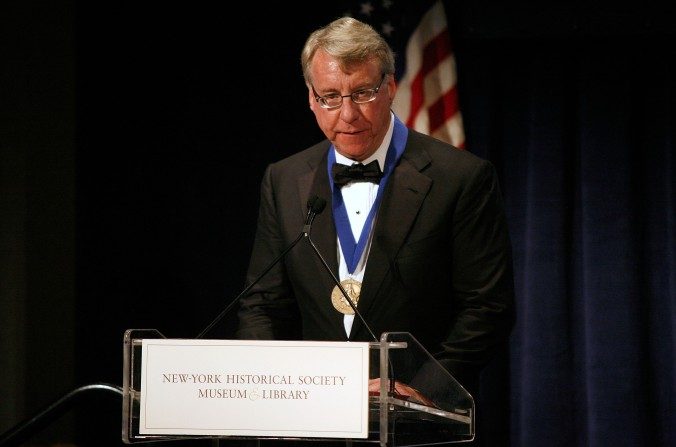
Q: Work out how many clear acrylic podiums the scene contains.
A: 1